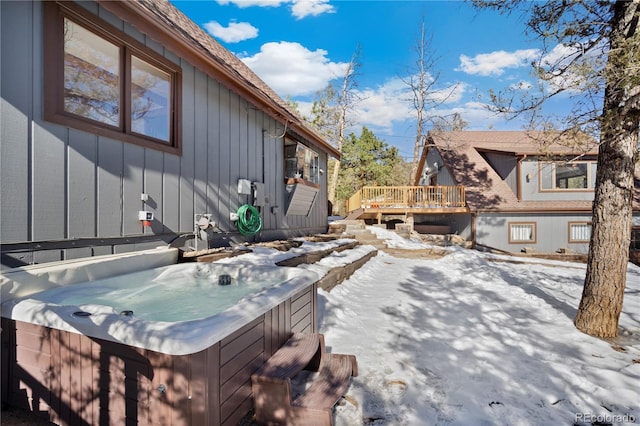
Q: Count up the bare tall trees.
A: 2